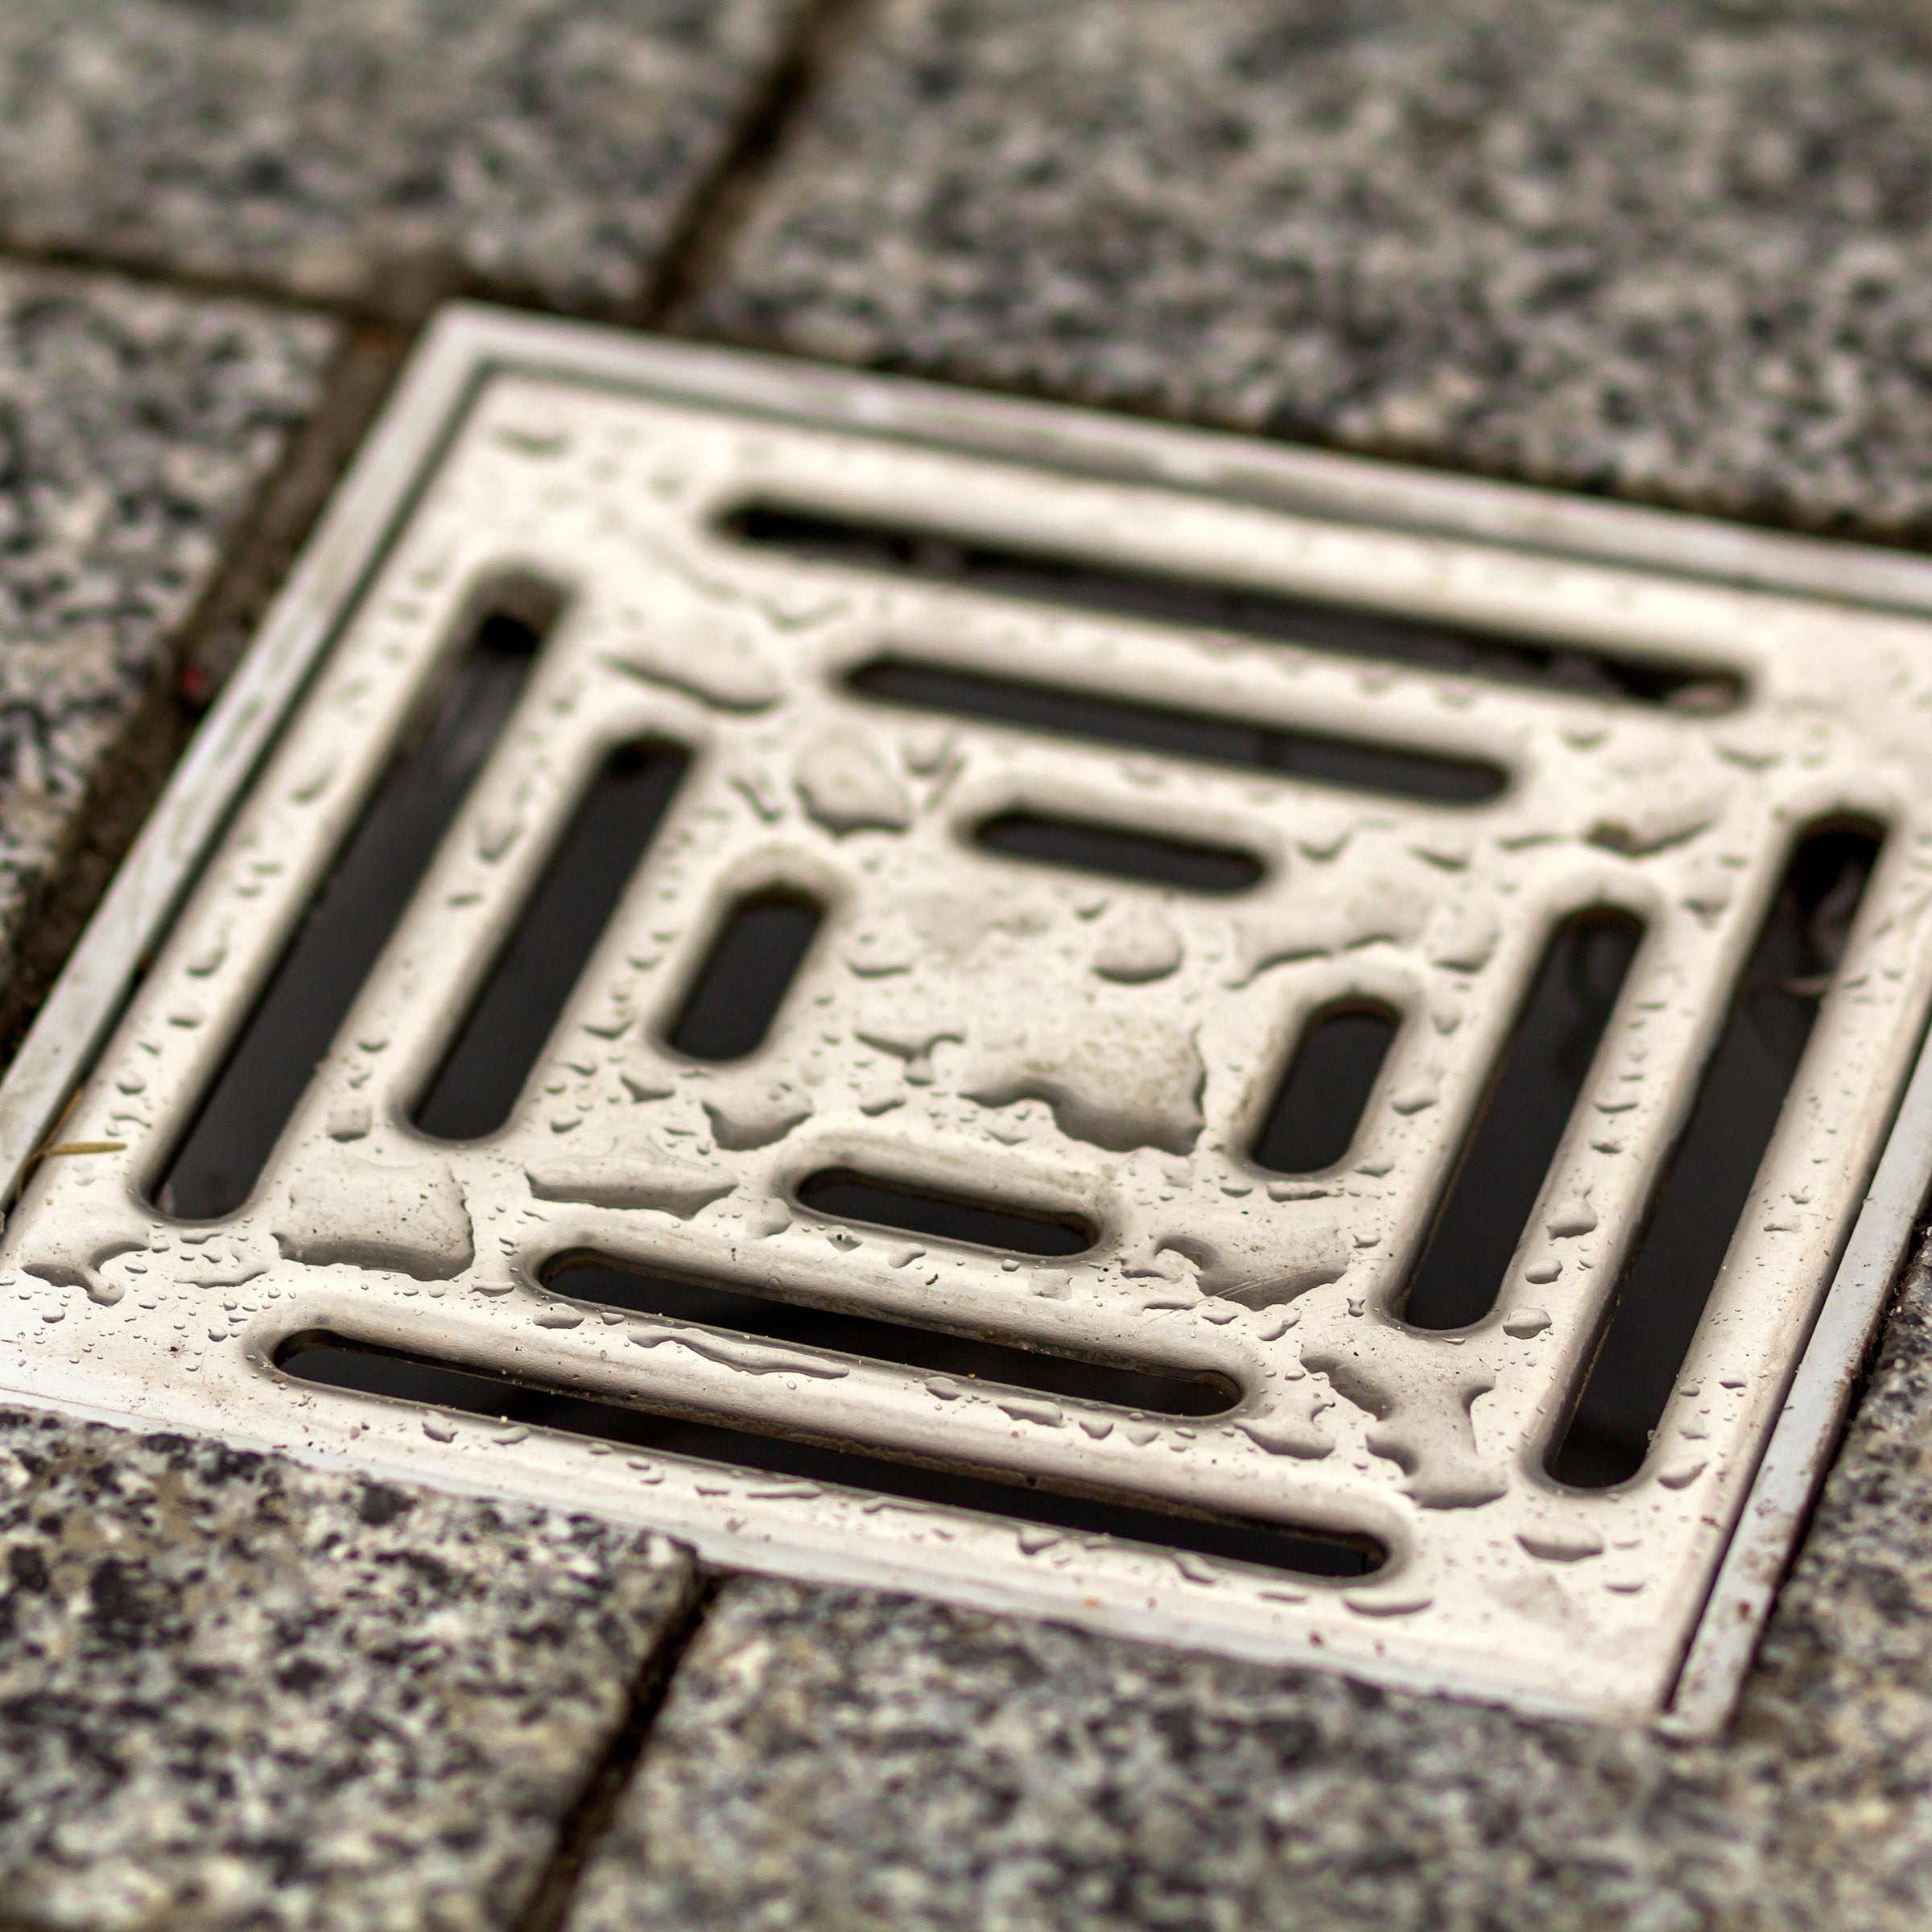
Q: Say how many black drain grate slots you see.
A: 12